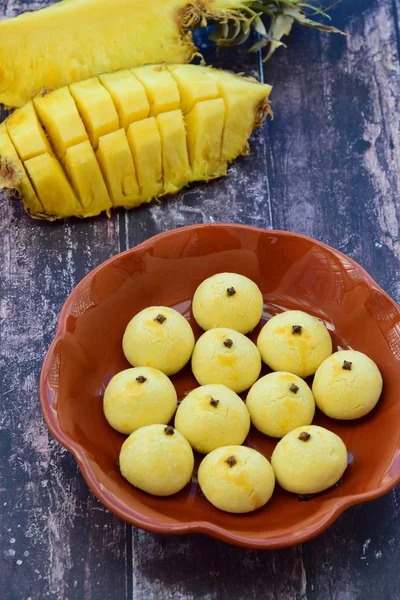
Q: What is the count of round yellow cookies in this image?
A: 11